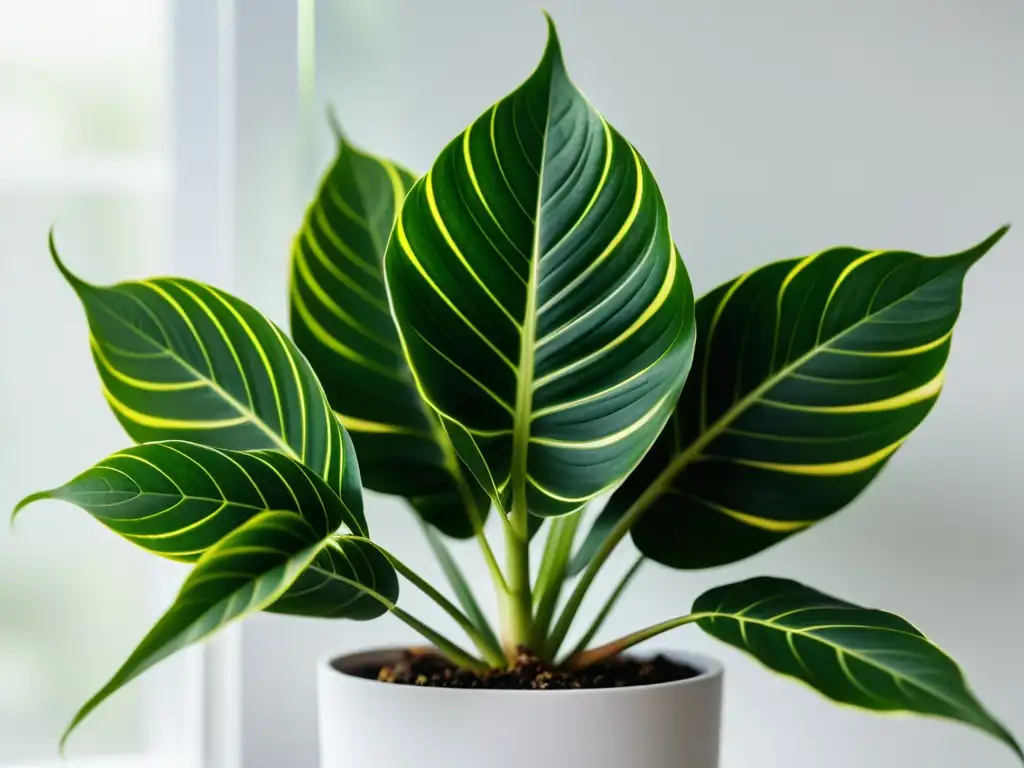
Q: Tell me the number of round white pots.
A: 1